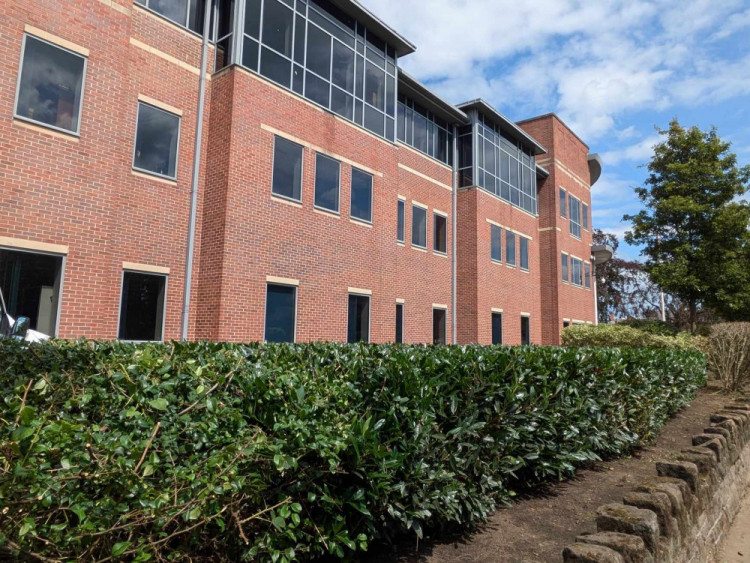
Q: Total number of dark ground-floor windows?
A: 8